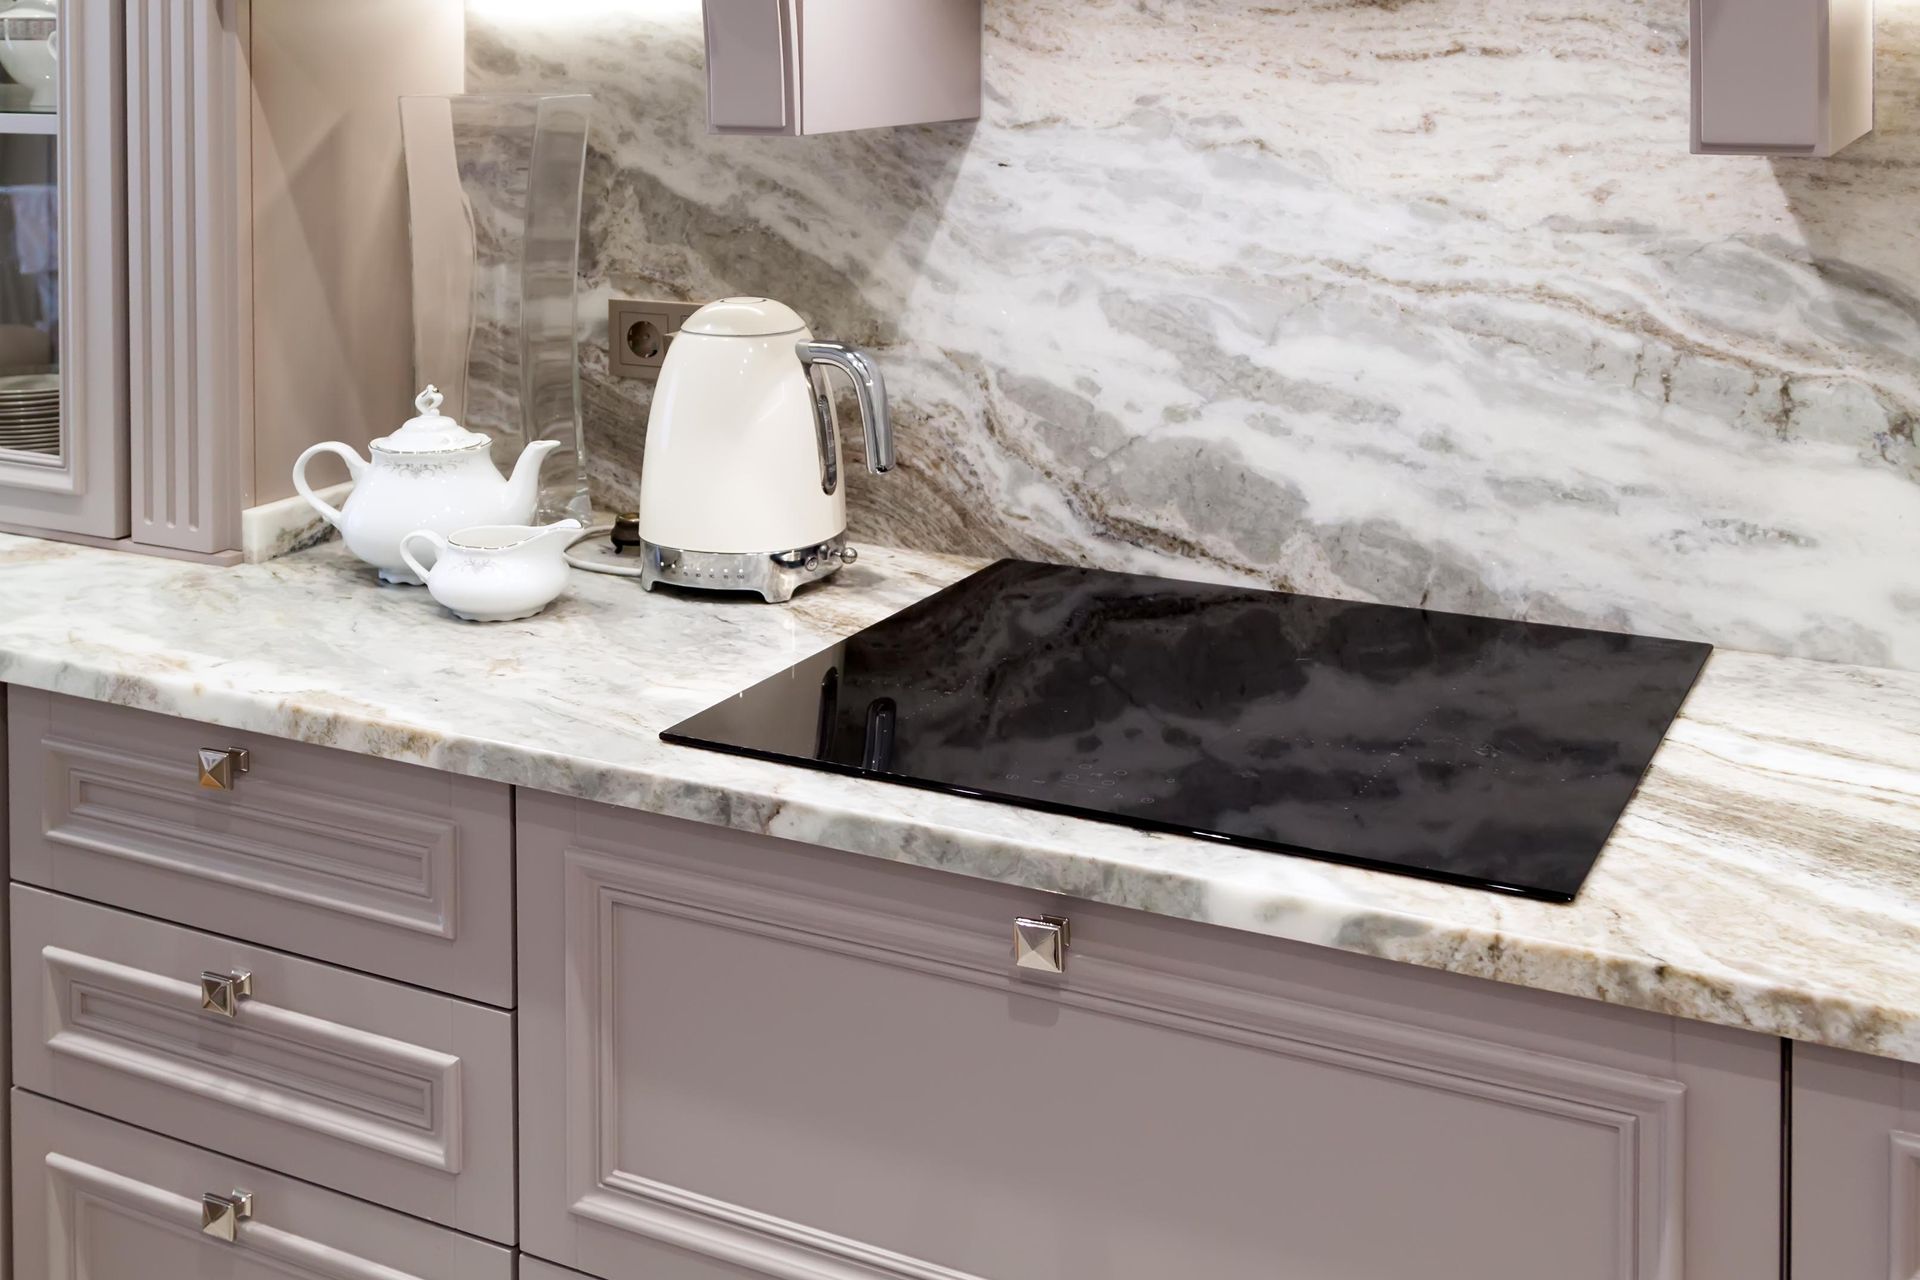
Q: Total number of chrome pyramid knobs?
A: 4